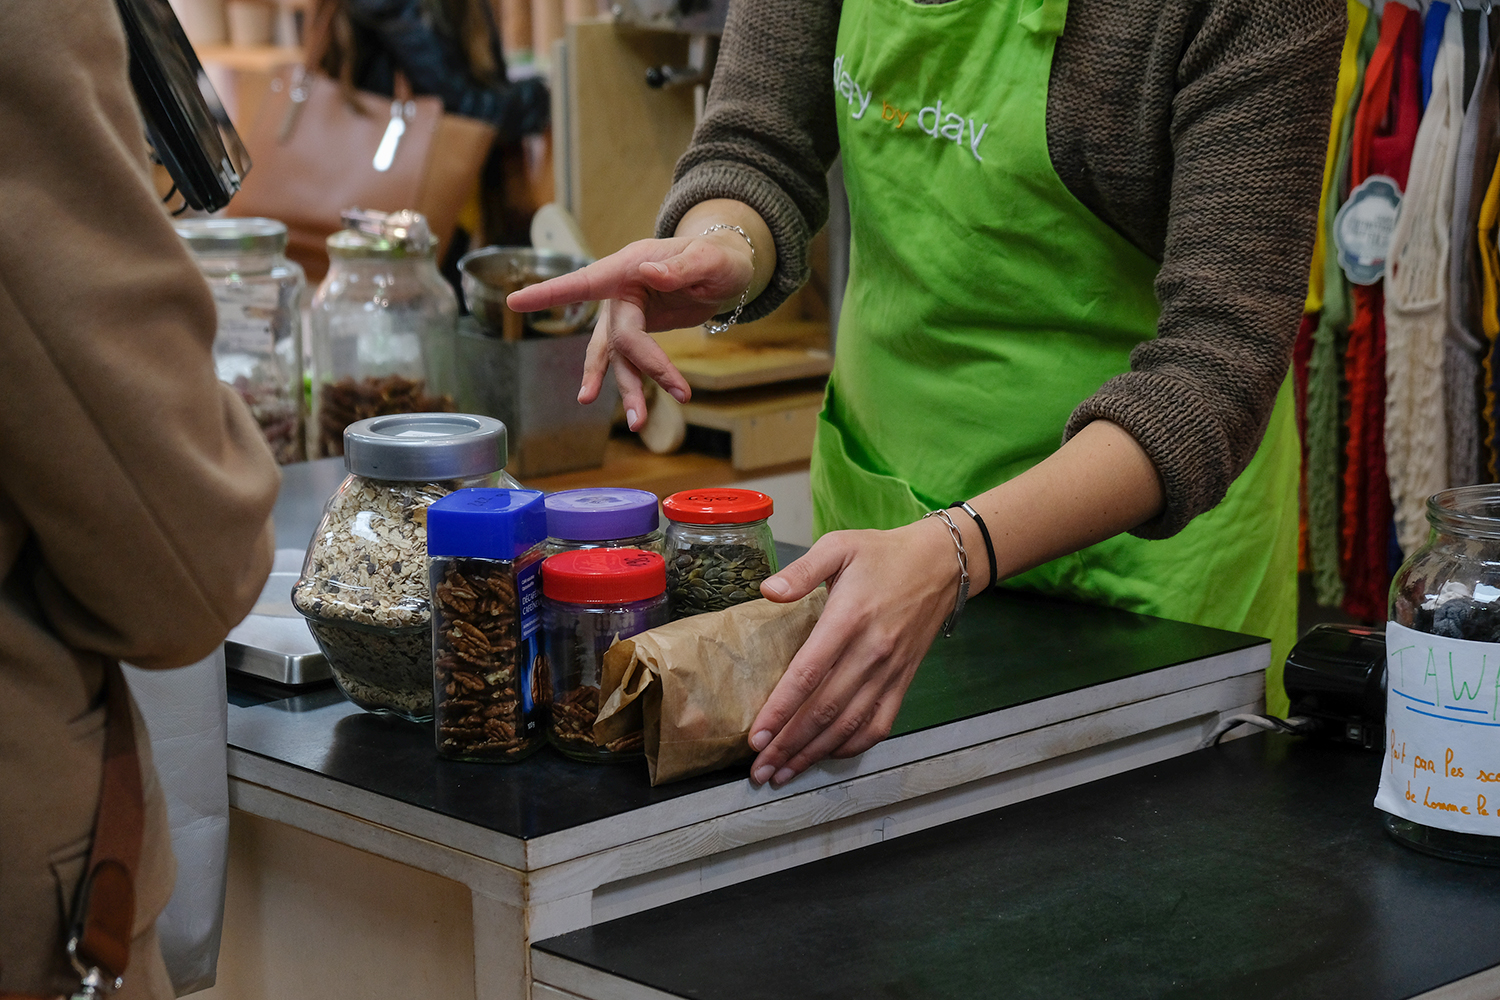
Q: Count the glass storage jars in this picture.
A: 8